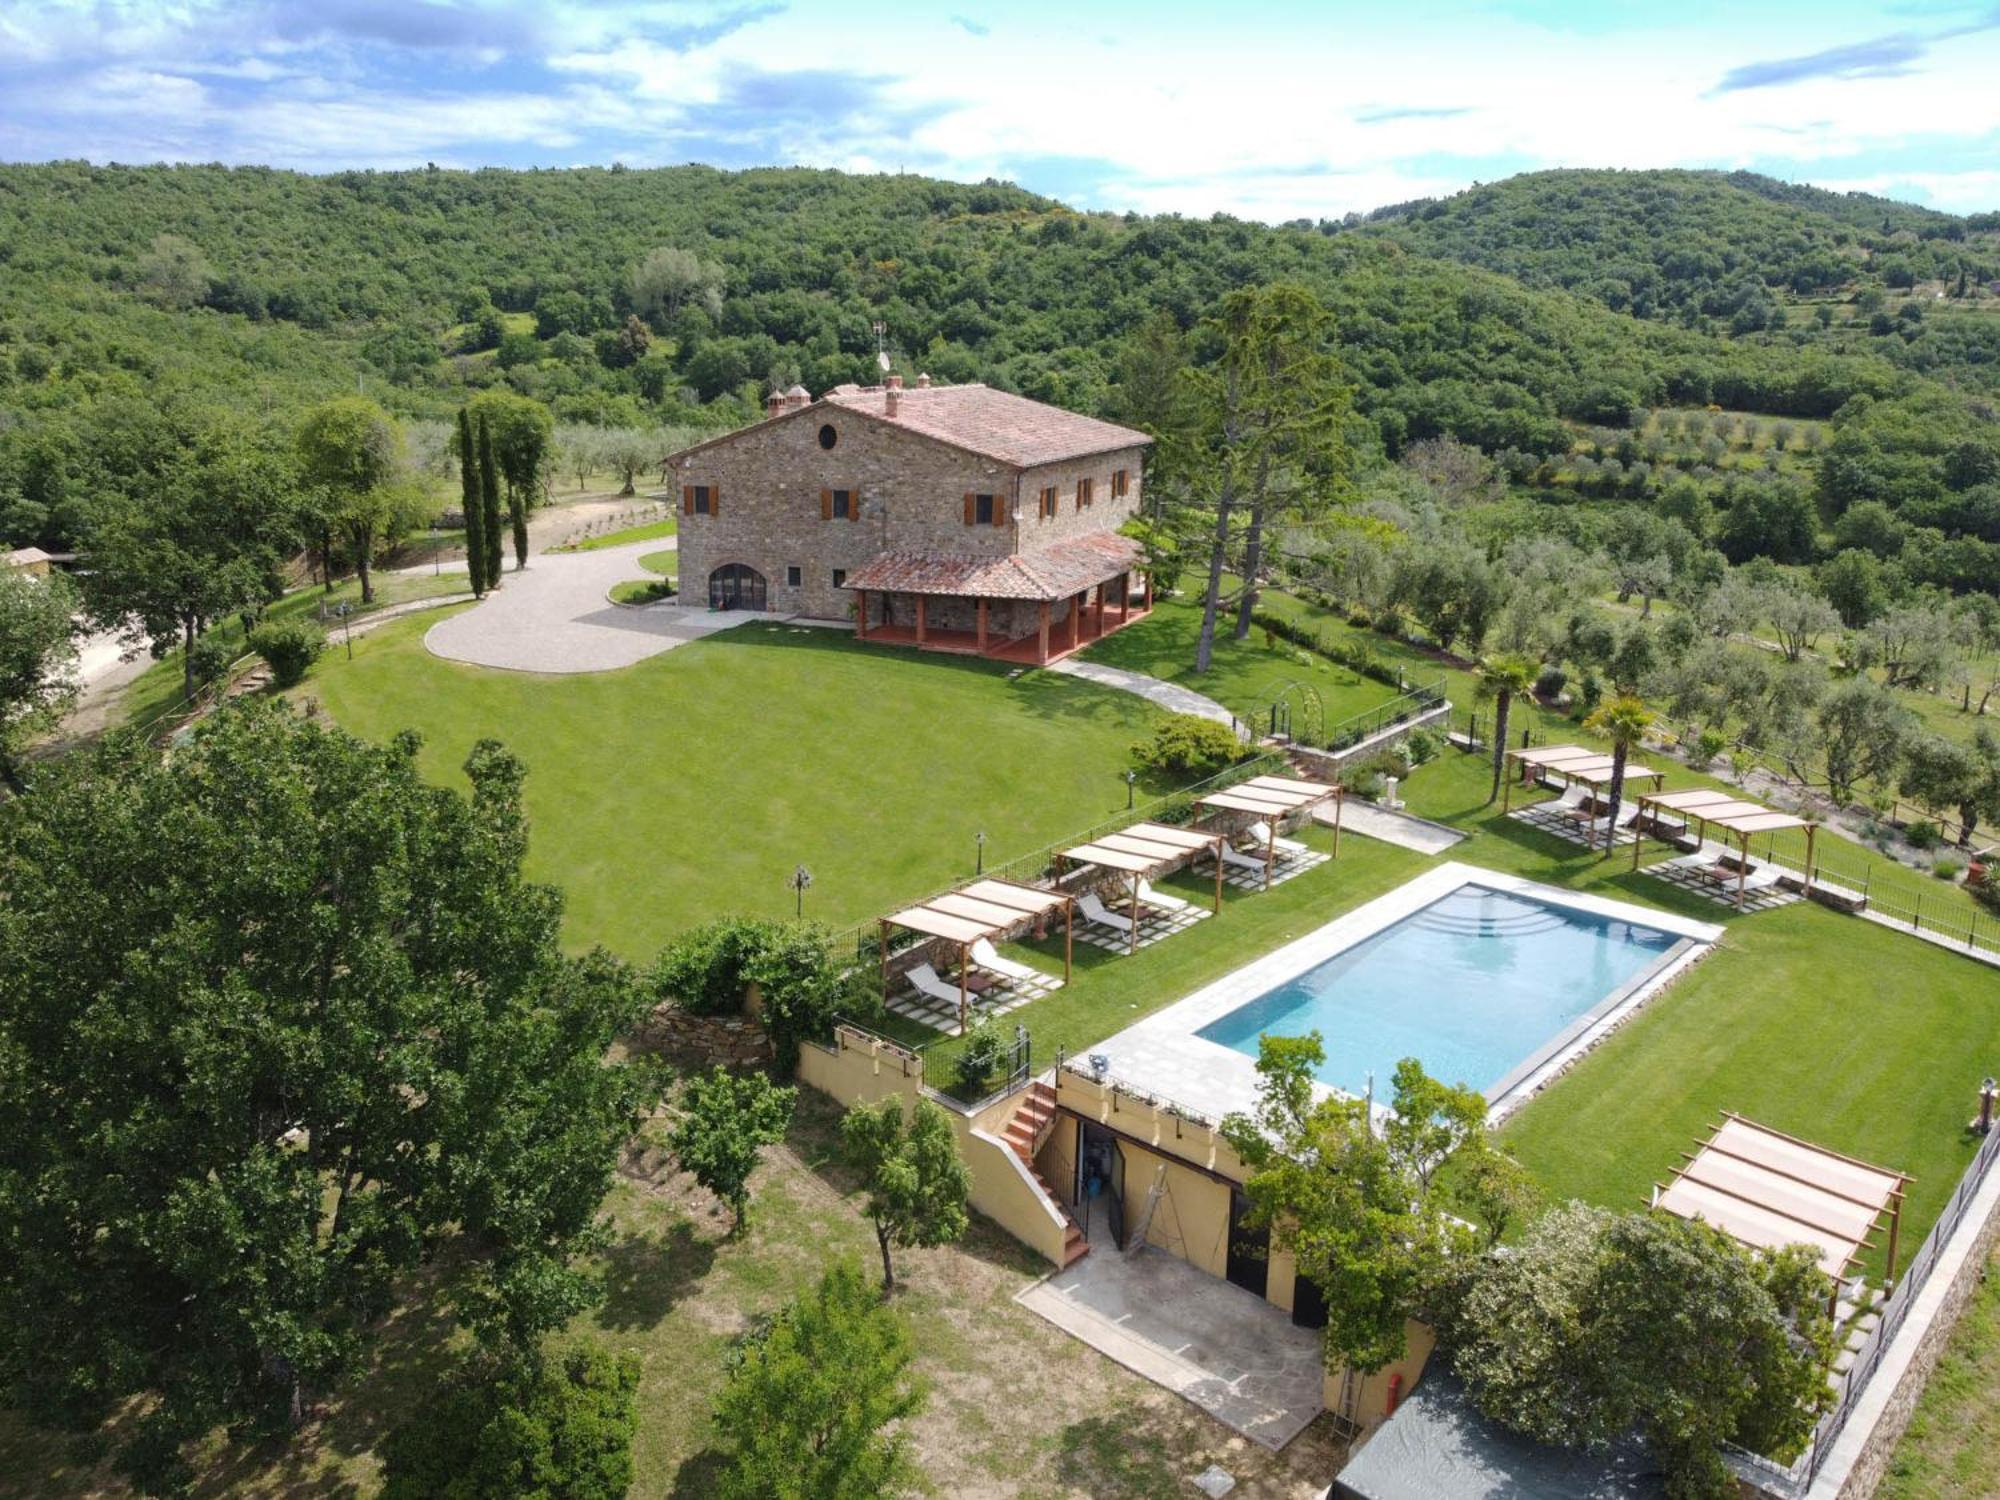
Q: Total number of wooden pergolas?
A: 6